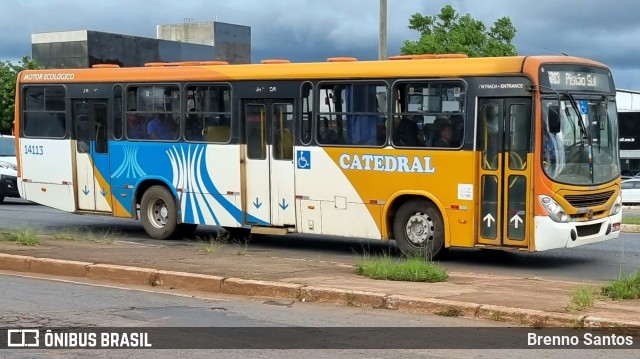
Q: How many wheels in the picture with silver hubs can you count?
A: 2